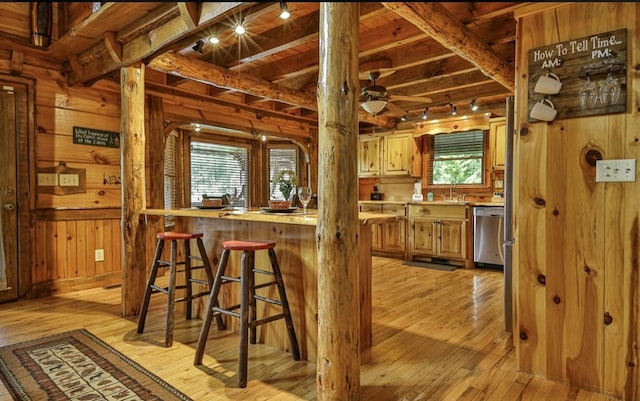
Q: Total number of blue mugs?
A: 0